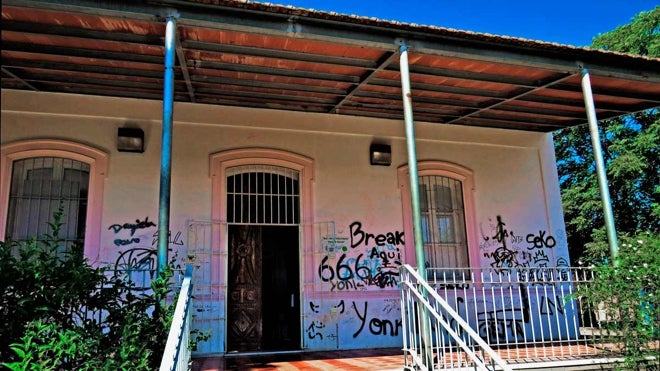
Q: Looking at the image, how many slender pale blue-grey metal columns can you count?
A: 3